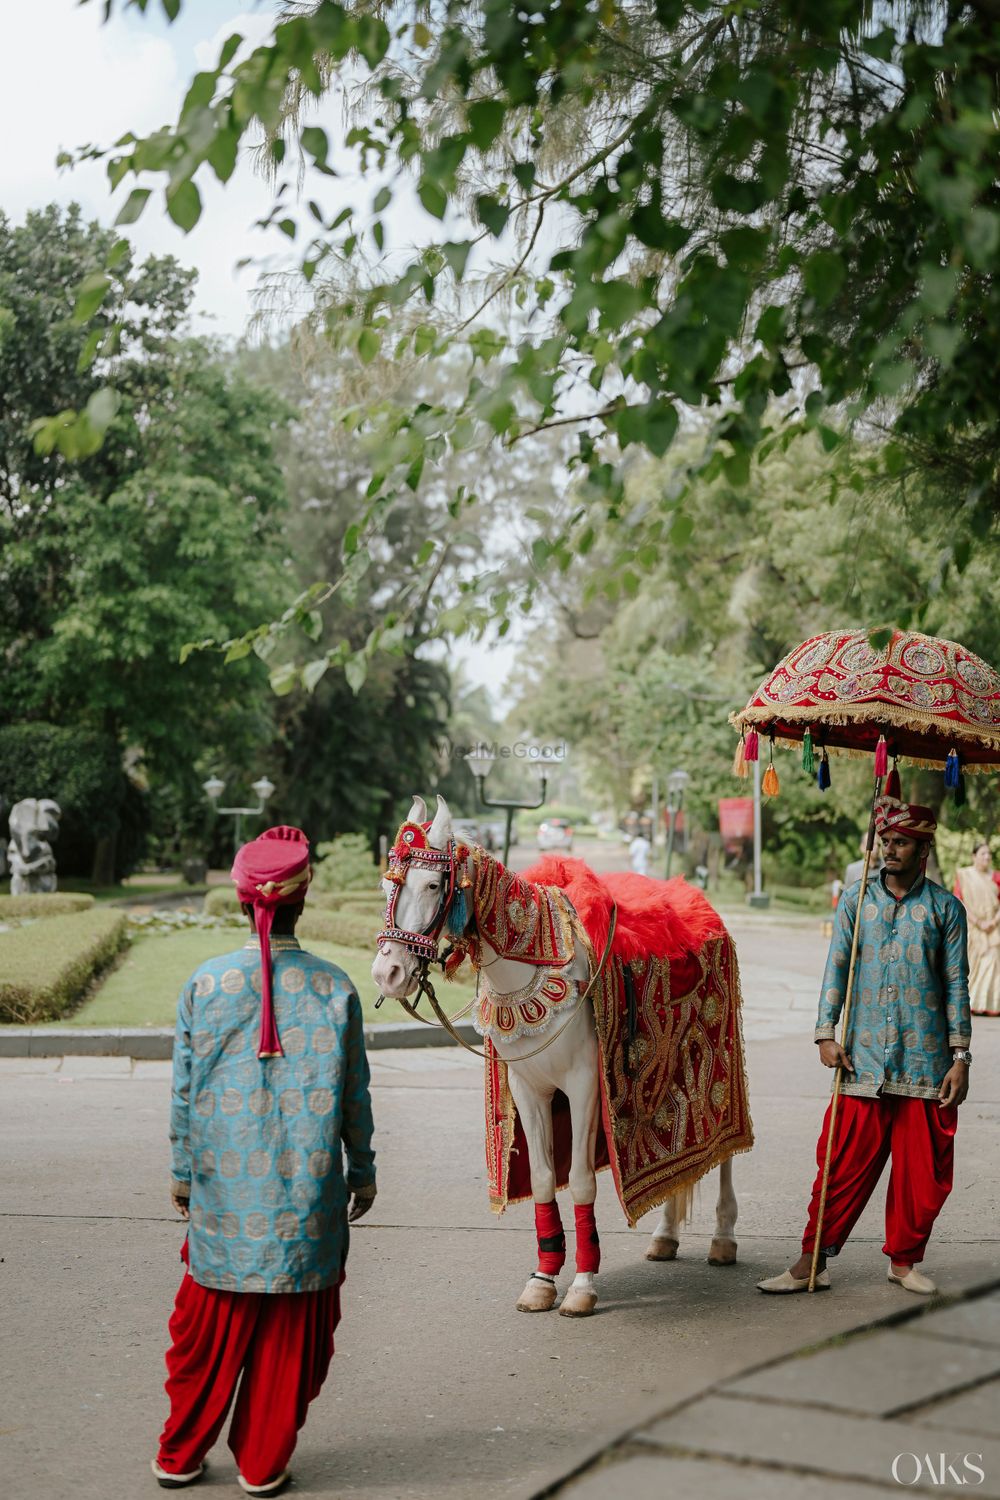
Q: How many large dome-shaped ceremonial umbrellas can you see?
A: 1